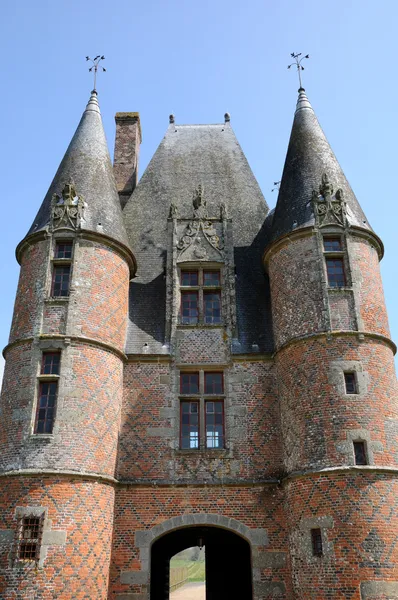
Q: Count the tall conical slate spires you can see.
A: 2